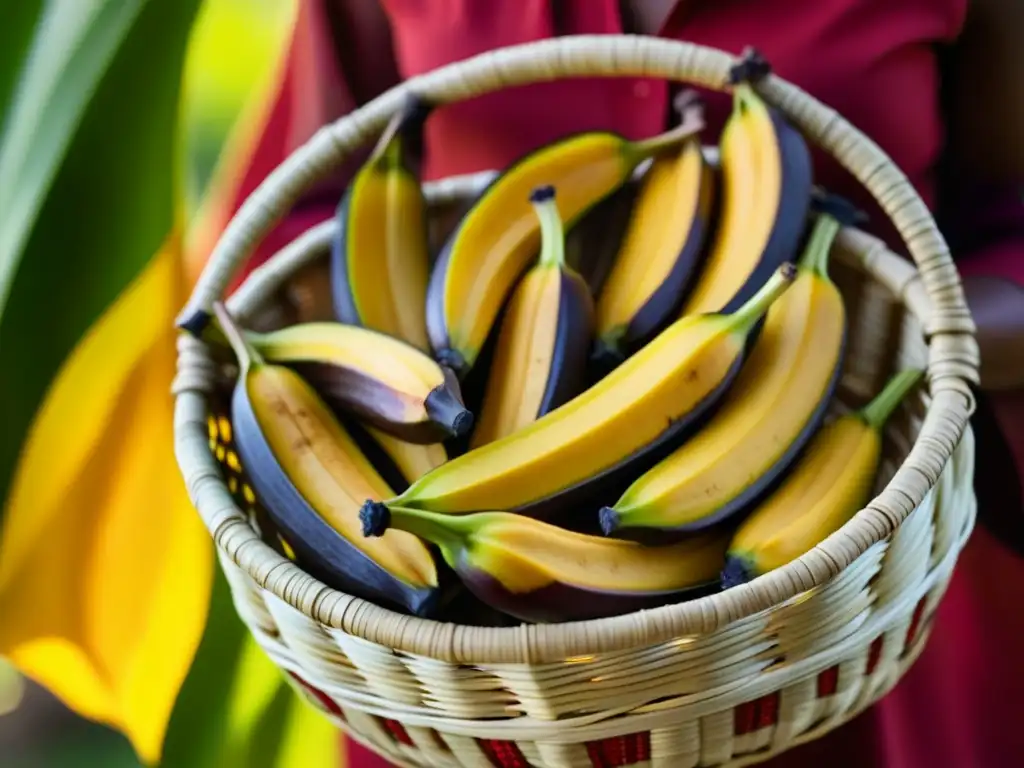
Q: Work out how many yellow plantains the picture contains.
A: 12